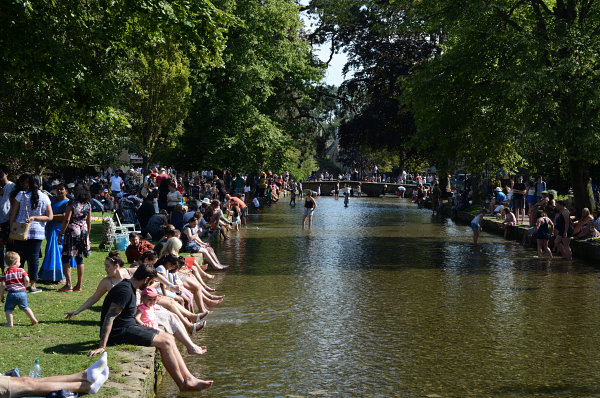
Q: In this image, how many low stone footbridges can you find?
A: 1